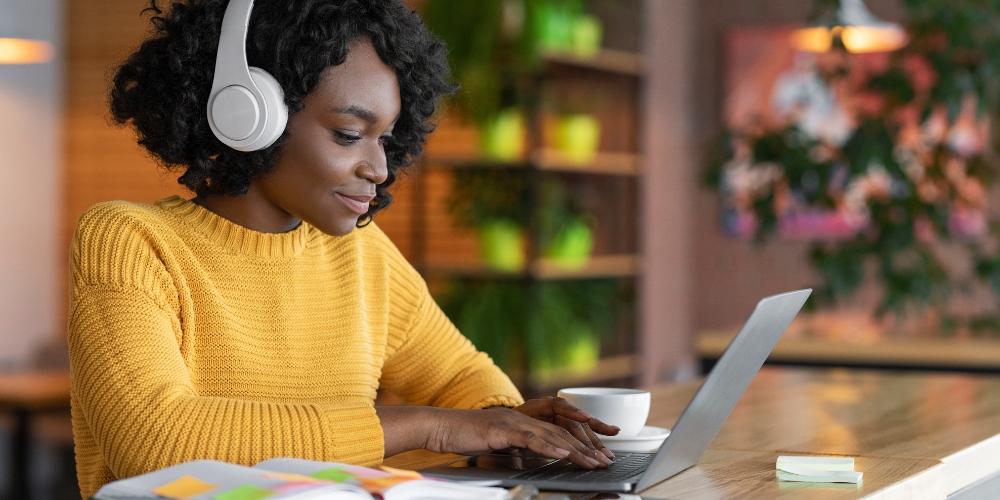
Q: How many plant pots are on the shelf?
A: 7